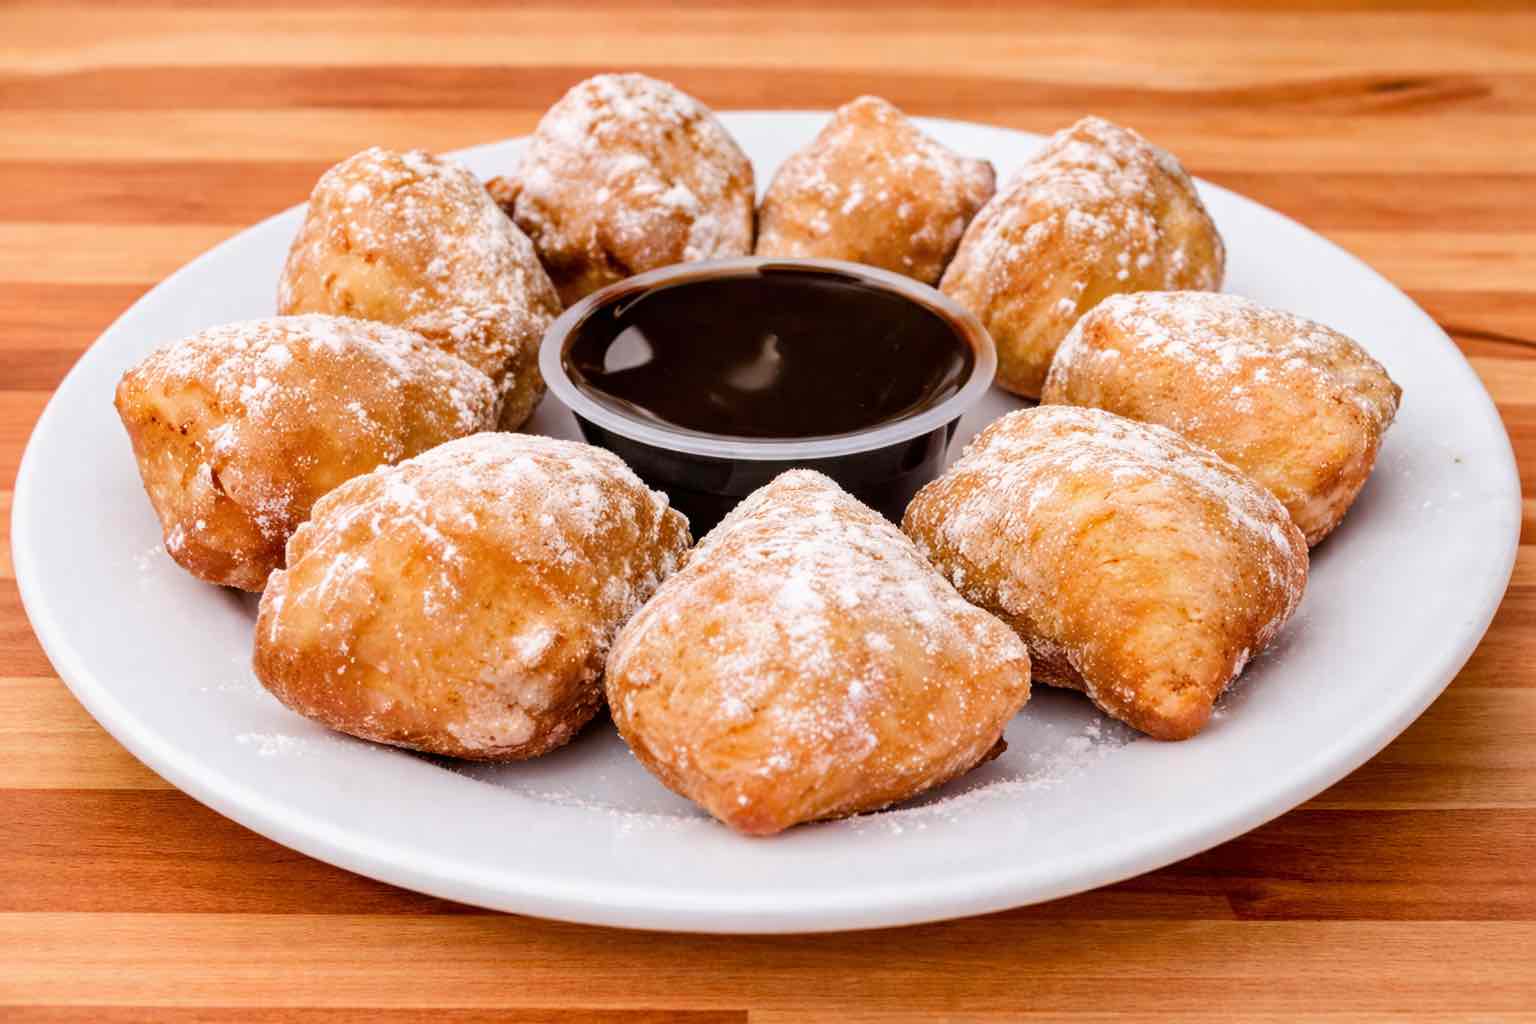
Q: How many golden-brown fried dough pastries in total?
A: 9